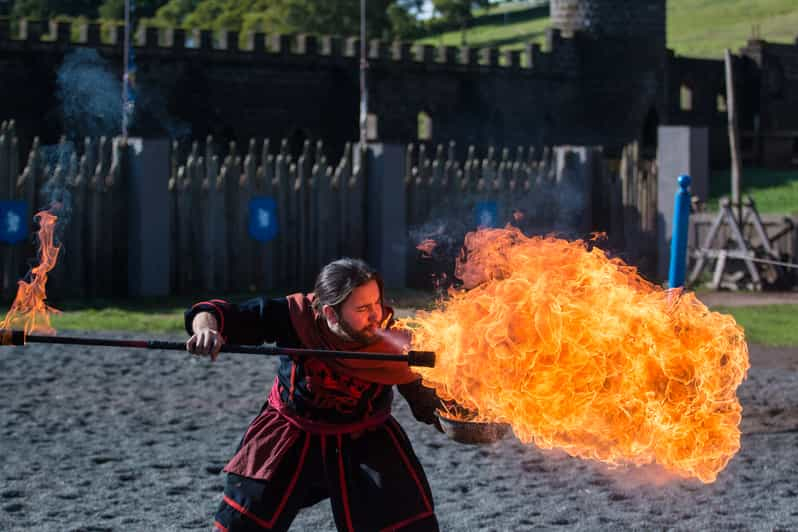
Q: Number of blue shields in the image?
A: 3